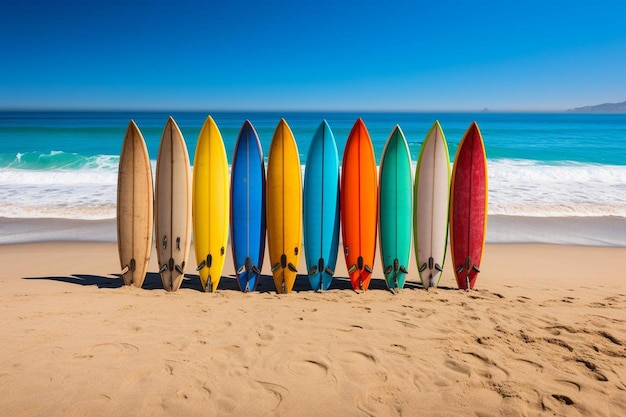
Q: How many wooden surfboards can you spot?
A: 2